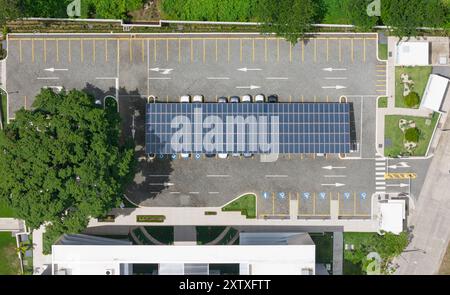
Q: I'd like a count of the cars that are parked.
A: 13